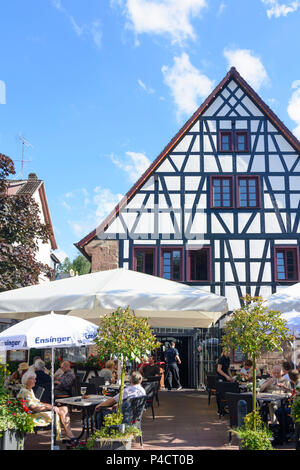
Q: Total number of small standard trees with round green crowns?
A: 2